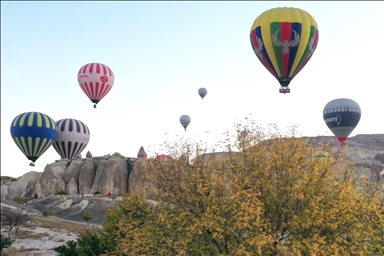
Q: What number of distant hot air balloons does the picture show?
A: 2